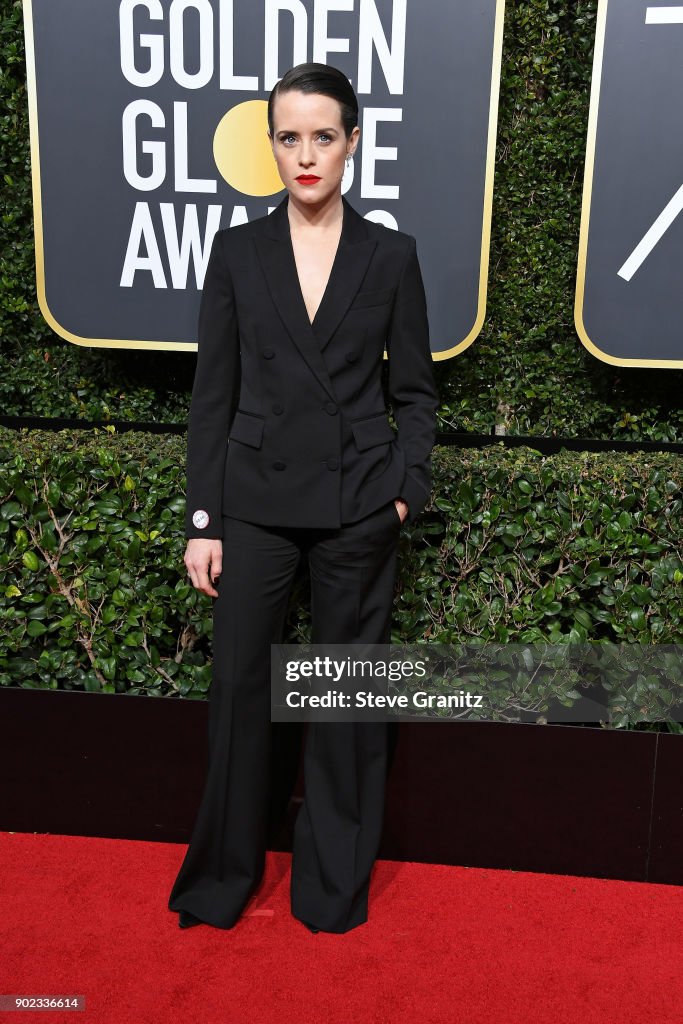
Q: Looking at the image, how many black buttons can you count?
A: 6